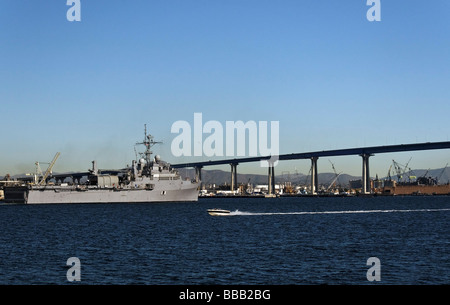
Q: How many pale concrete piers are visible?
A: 5